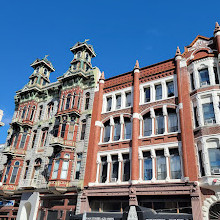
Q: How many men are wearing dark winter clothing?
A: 0